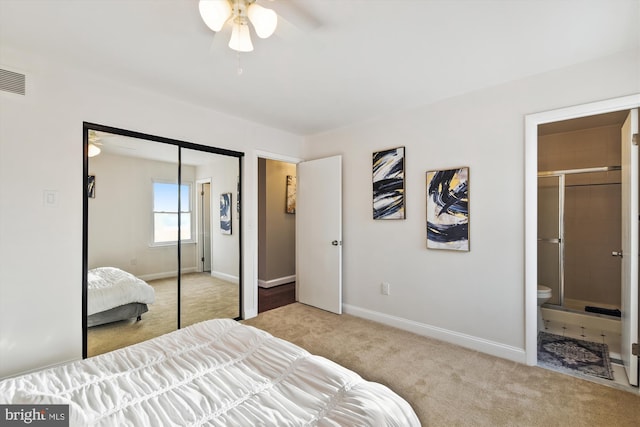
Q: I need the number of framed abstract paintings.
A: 2